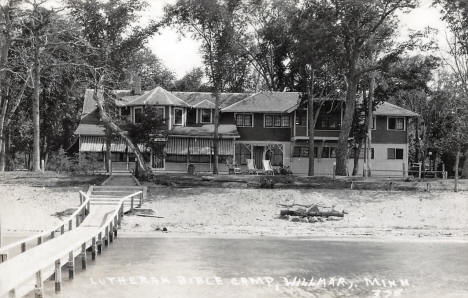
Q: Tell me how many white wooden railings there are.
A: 2